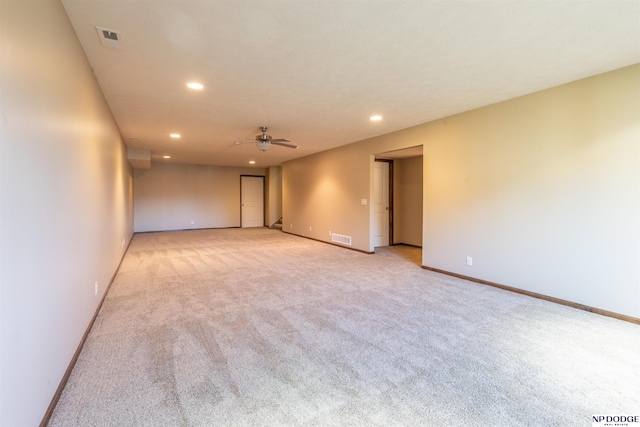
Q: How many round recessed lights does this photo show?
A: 5